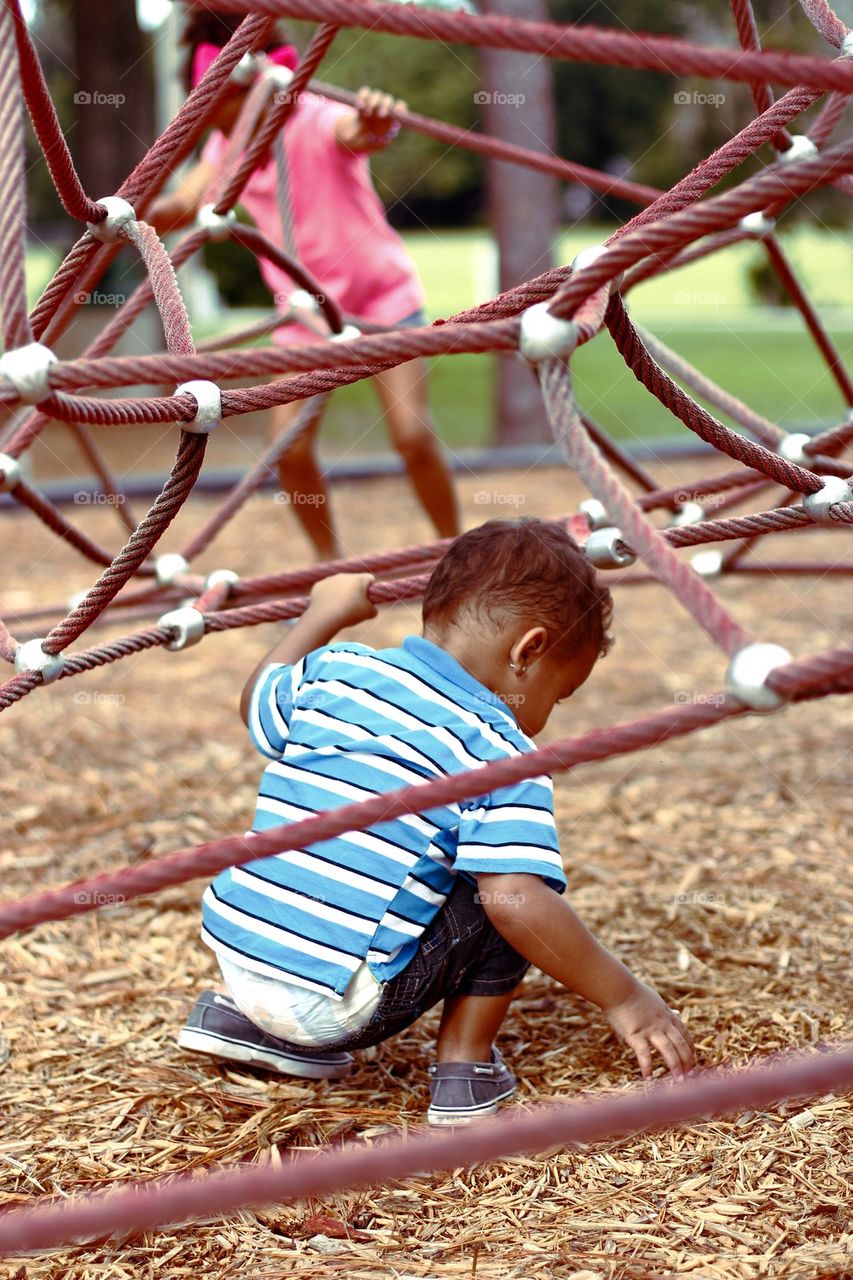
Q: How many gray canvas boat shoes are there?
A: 2